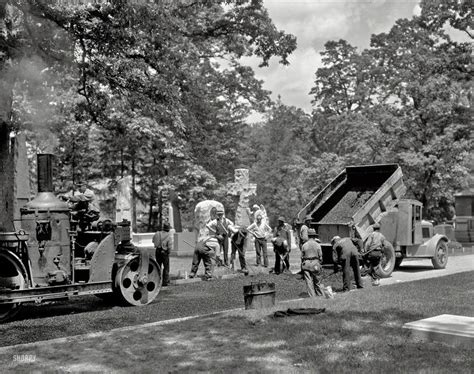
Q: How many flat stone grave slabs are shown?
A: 1